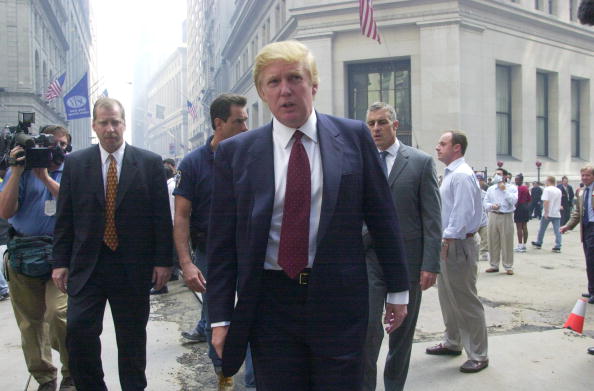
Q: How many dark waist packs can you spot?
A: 1